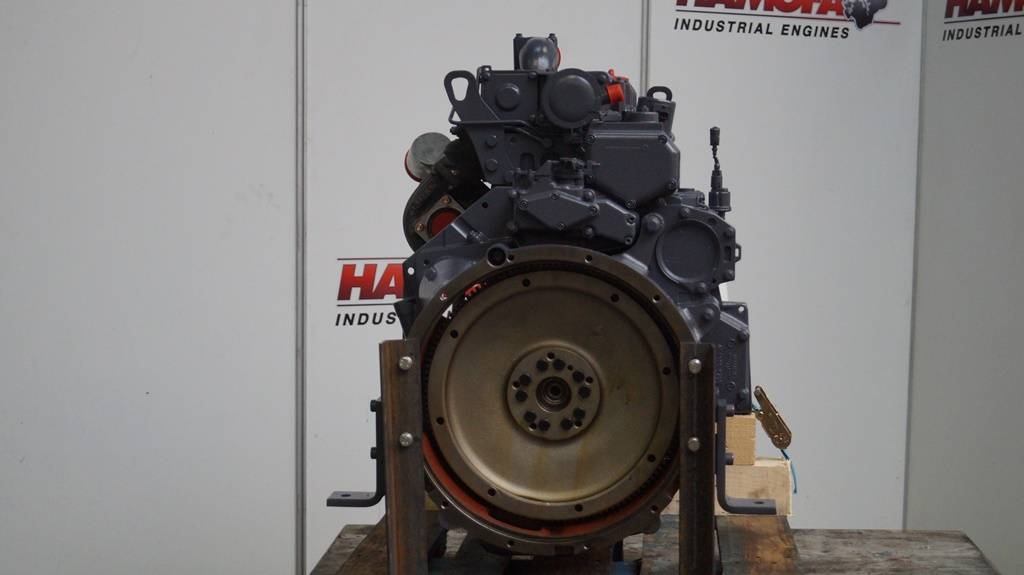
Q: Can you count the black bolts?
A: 10